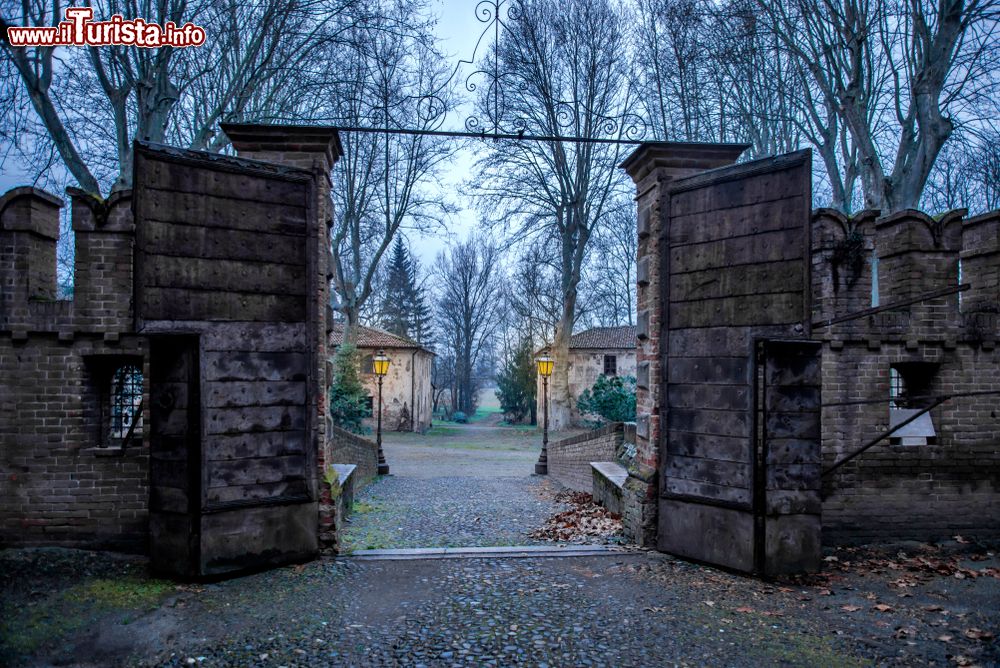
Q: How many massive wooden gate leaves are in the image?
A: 2